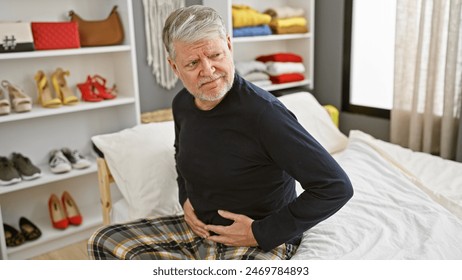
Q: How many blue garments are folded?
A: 1